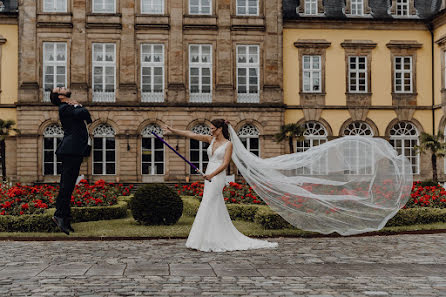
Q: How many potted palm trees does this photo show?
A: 3